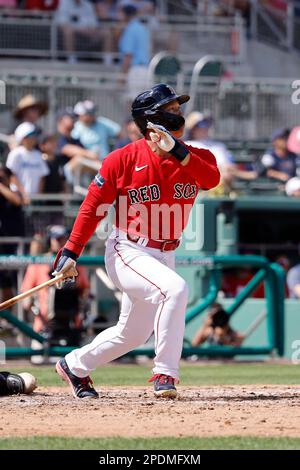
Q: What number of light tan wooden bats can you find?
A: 1